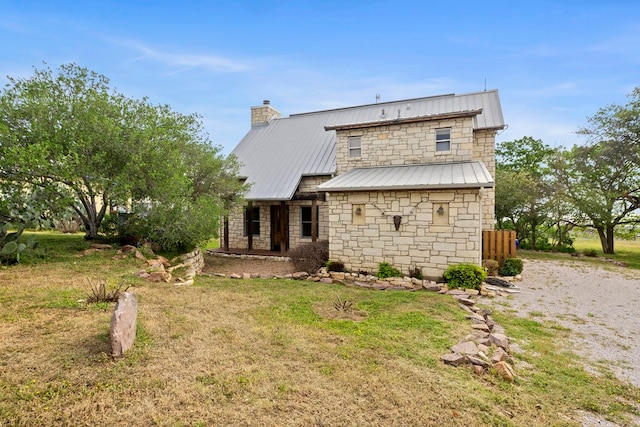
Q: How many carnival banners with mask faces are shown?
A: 0